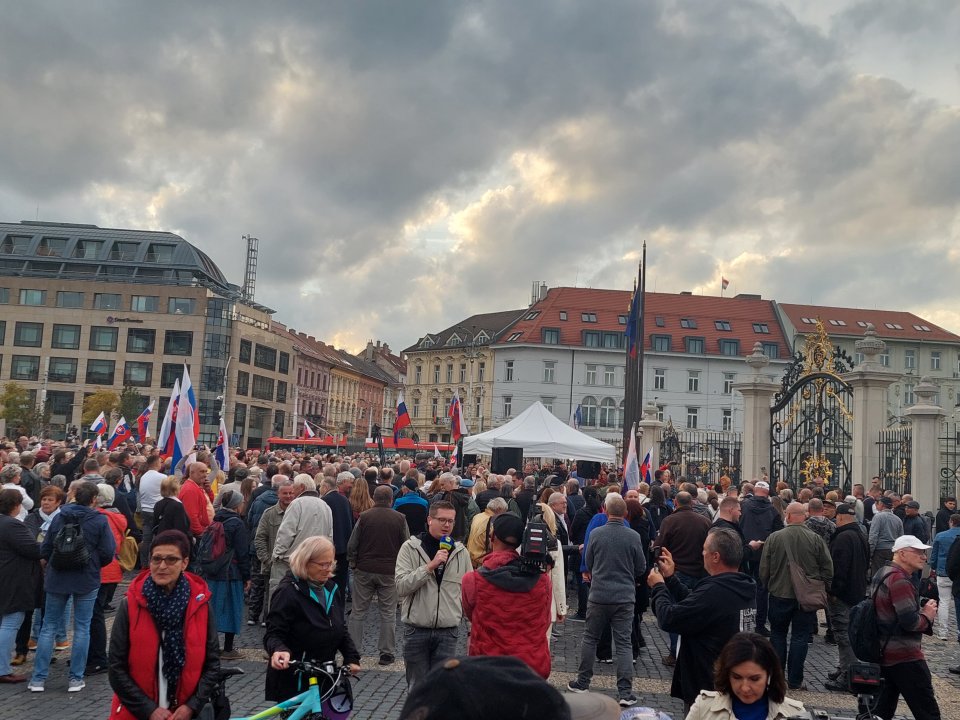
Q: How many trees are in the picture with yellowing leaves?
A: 2